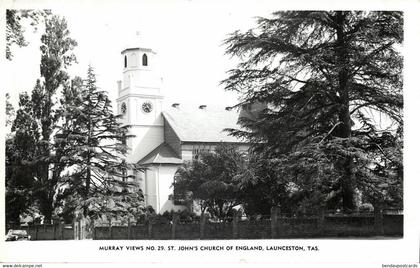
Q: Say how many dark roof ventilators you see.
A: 3